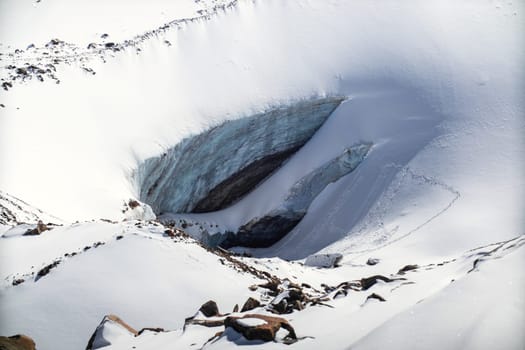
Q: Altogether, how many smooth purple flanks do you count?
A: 0